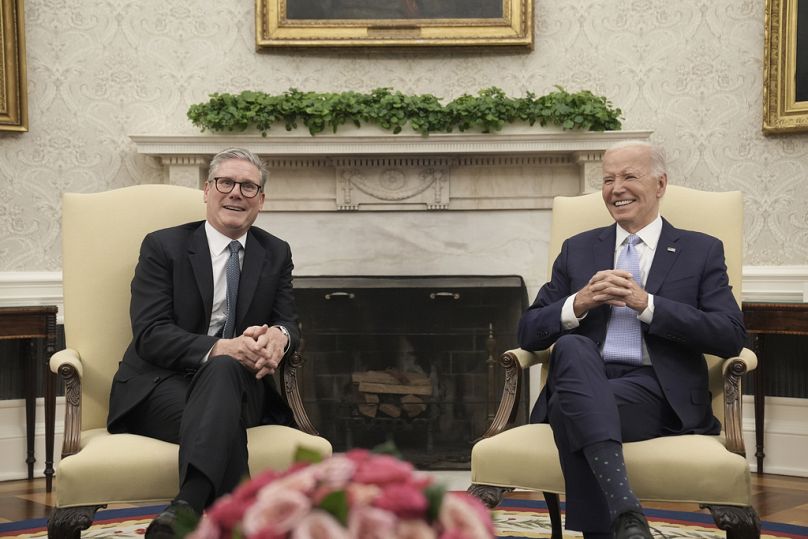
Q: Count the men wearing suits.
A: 2